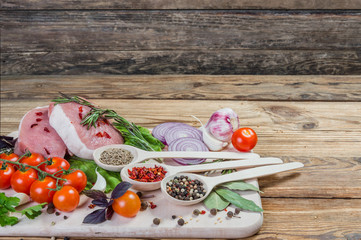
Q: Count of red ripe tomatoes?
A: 10